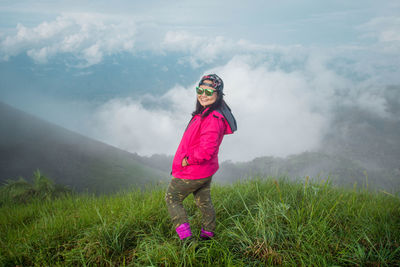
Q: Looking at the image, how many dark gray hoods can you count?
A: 1